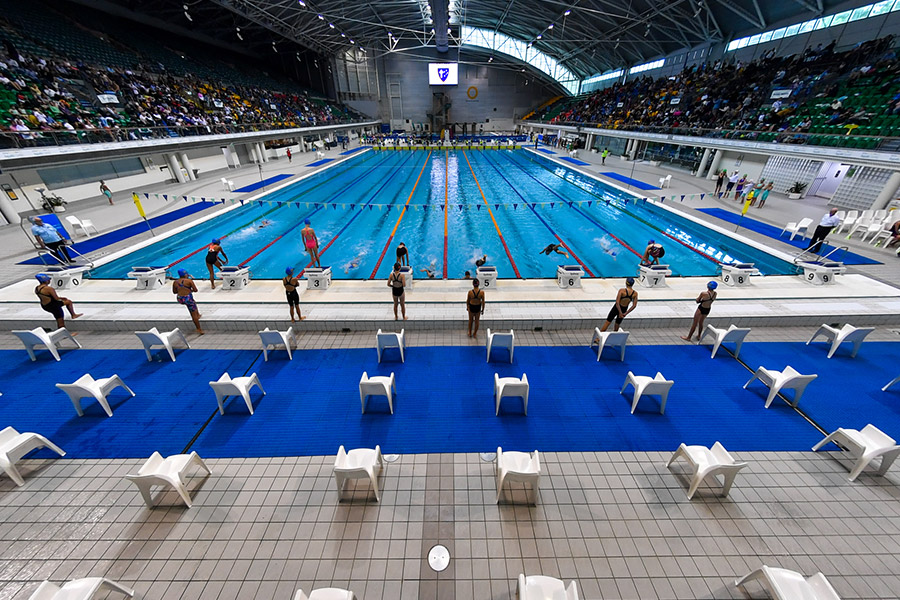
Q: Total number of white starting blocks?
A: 10